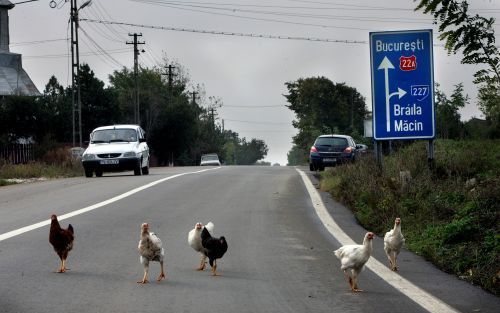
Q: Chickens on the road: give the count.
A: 6